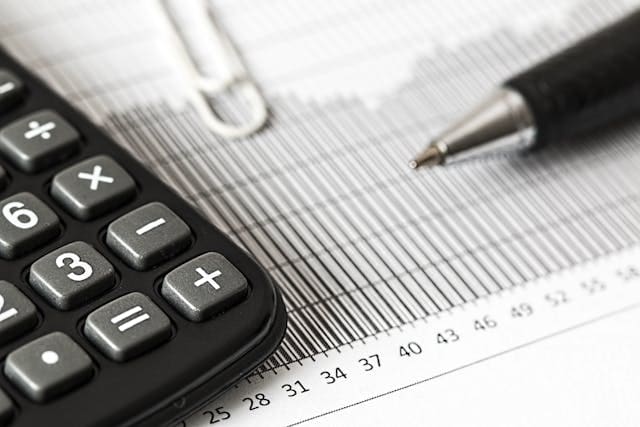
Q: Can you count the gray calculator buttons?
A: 12